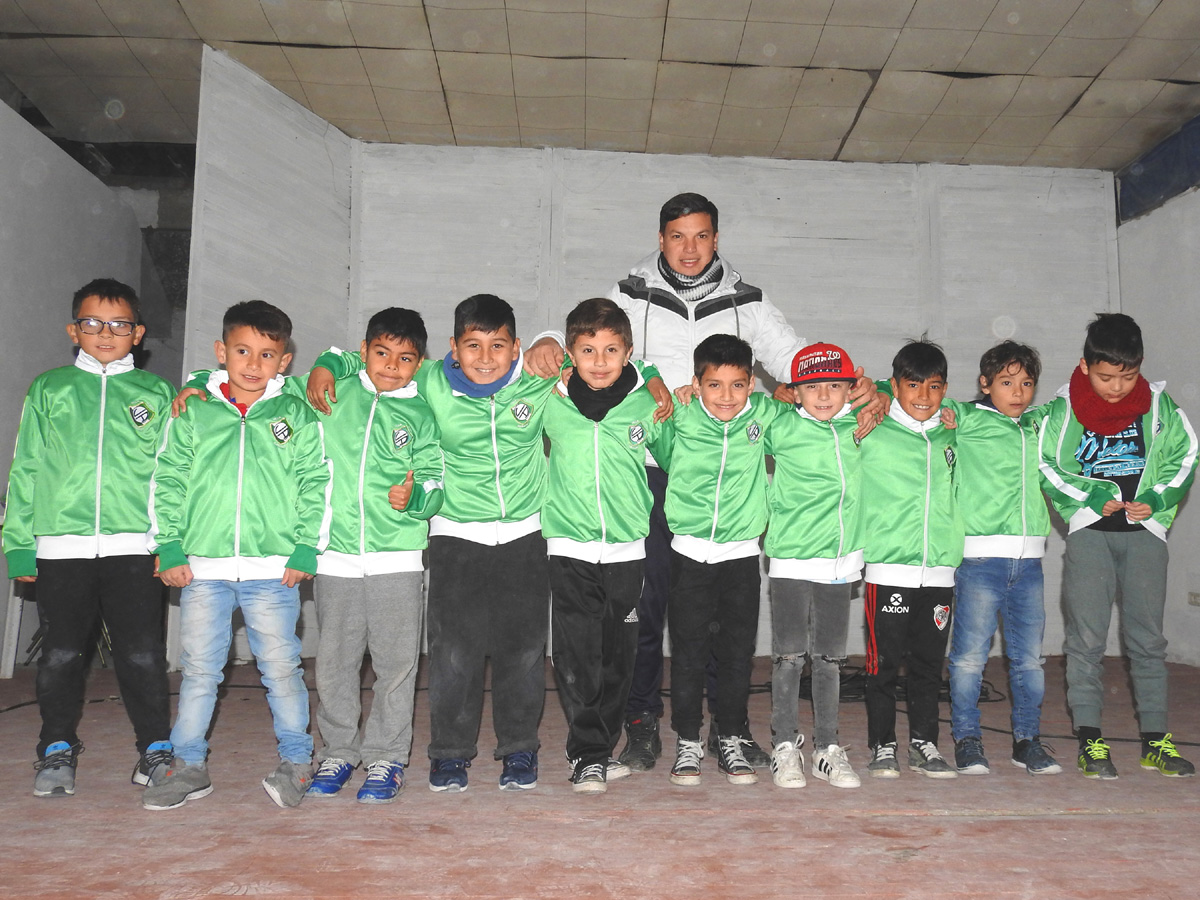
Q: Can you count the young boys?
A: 10